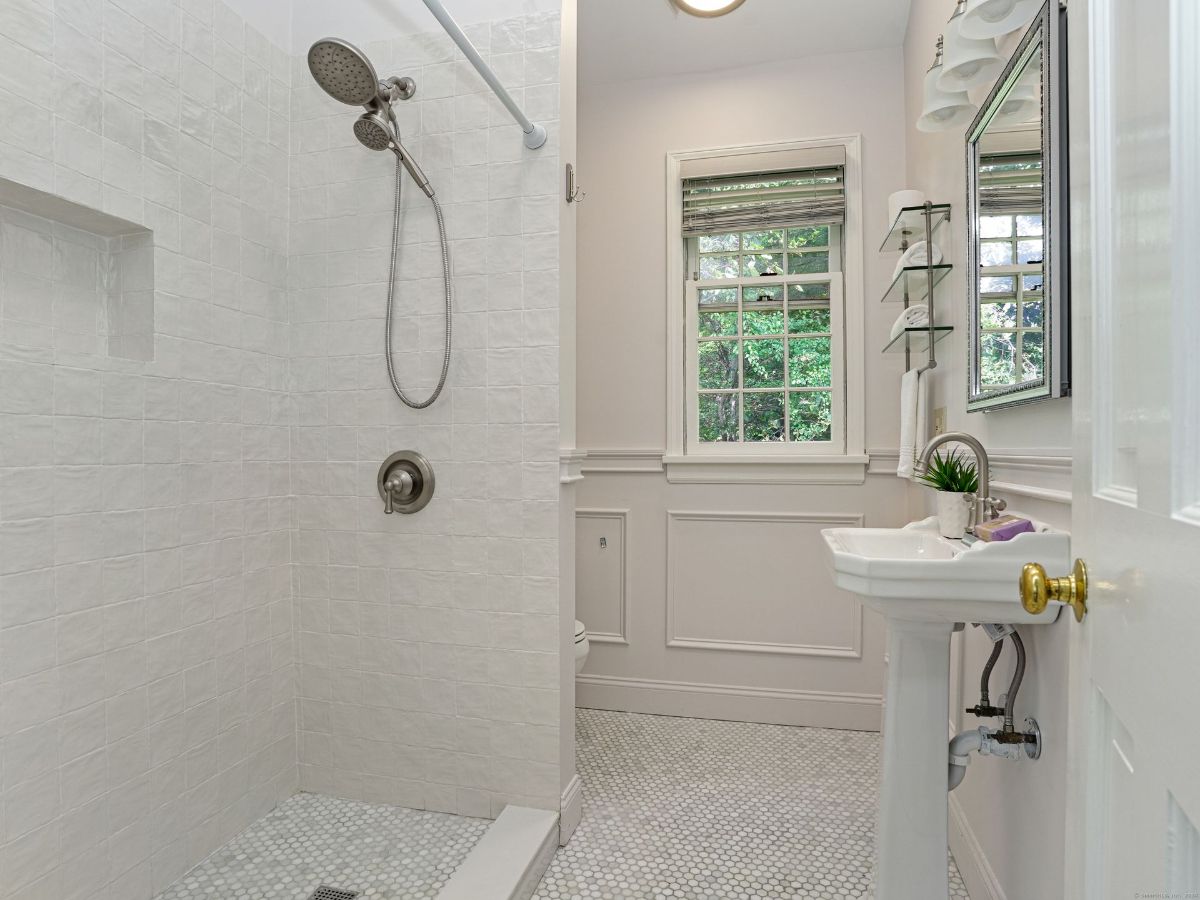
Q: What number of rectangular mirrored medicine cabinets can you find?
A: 1